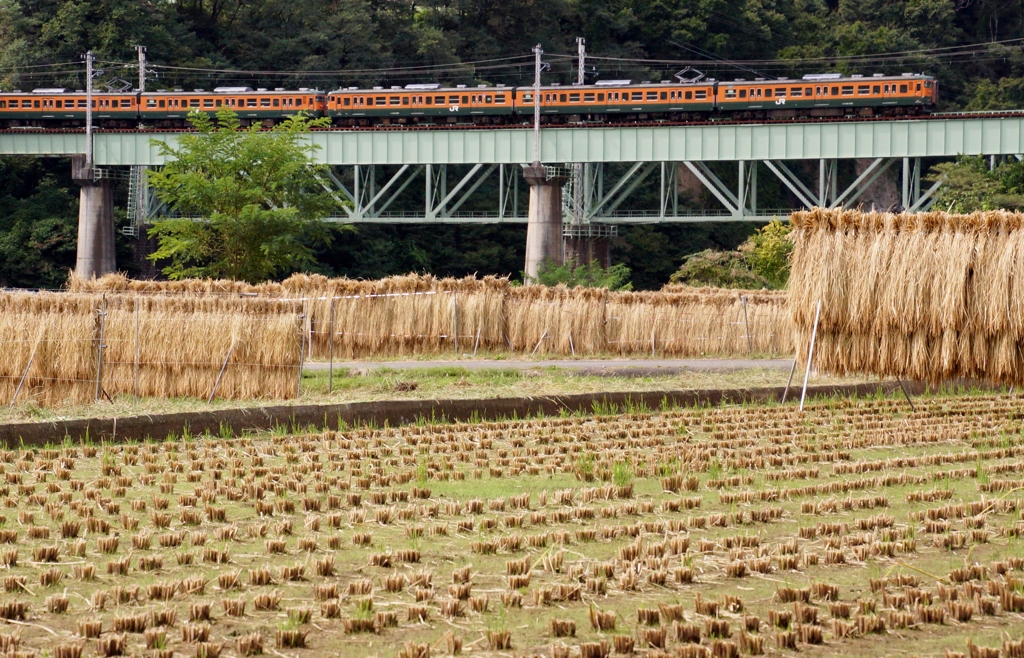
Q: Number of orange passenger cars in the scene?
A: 5